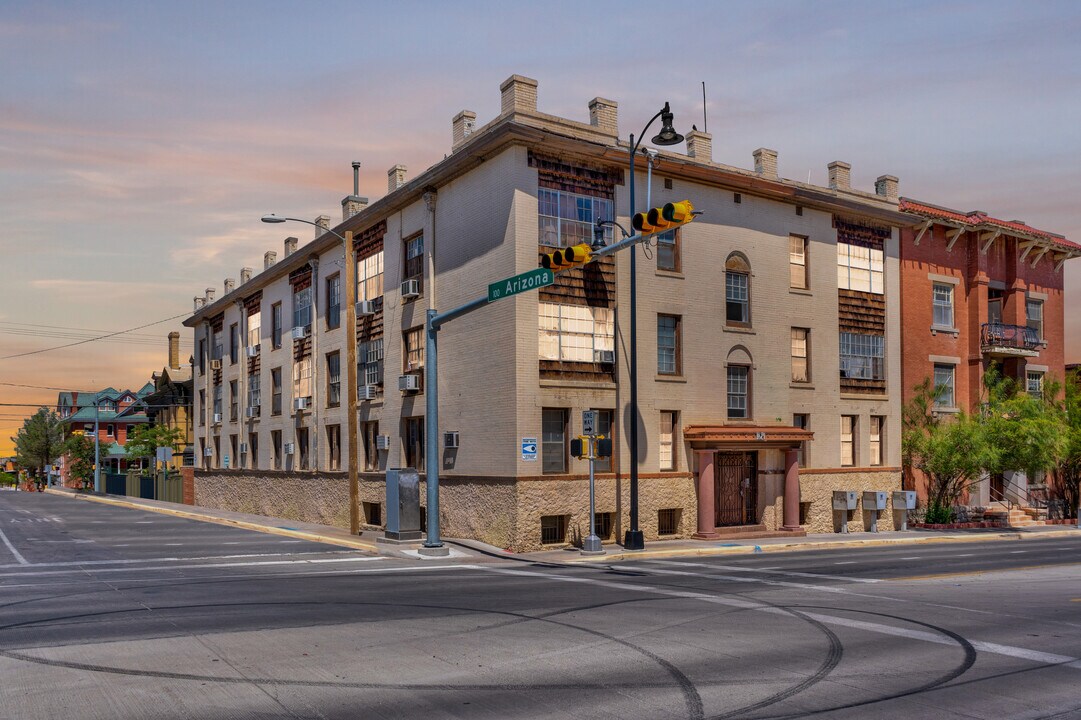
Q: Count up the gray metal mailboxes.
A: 3